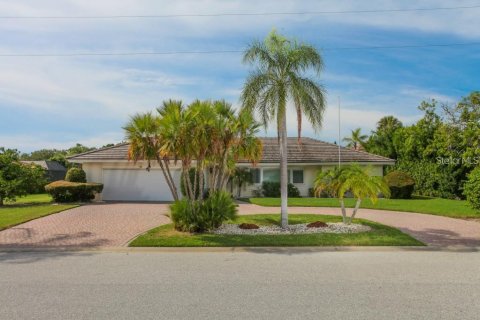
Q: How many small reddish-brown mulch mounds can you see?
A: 2